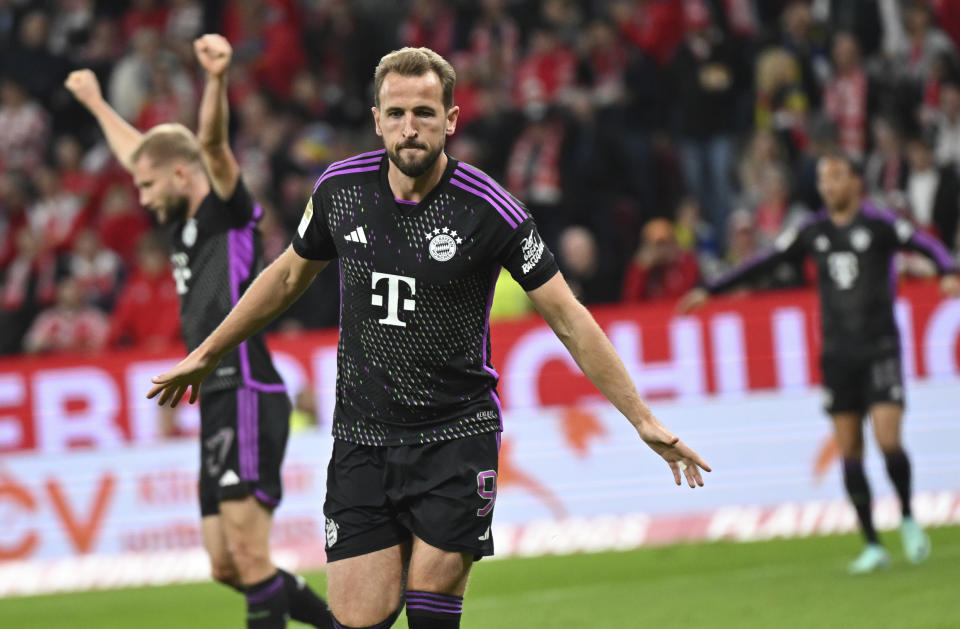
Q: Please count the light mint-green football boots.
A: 2